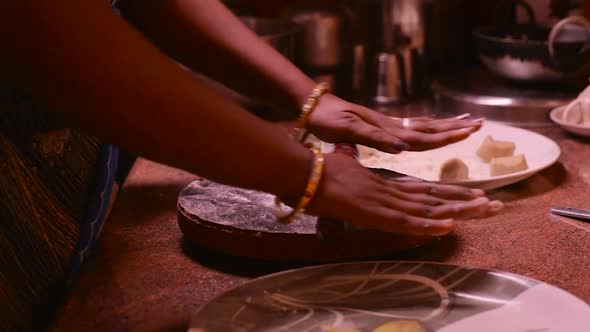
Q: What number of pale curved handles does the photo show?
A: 1